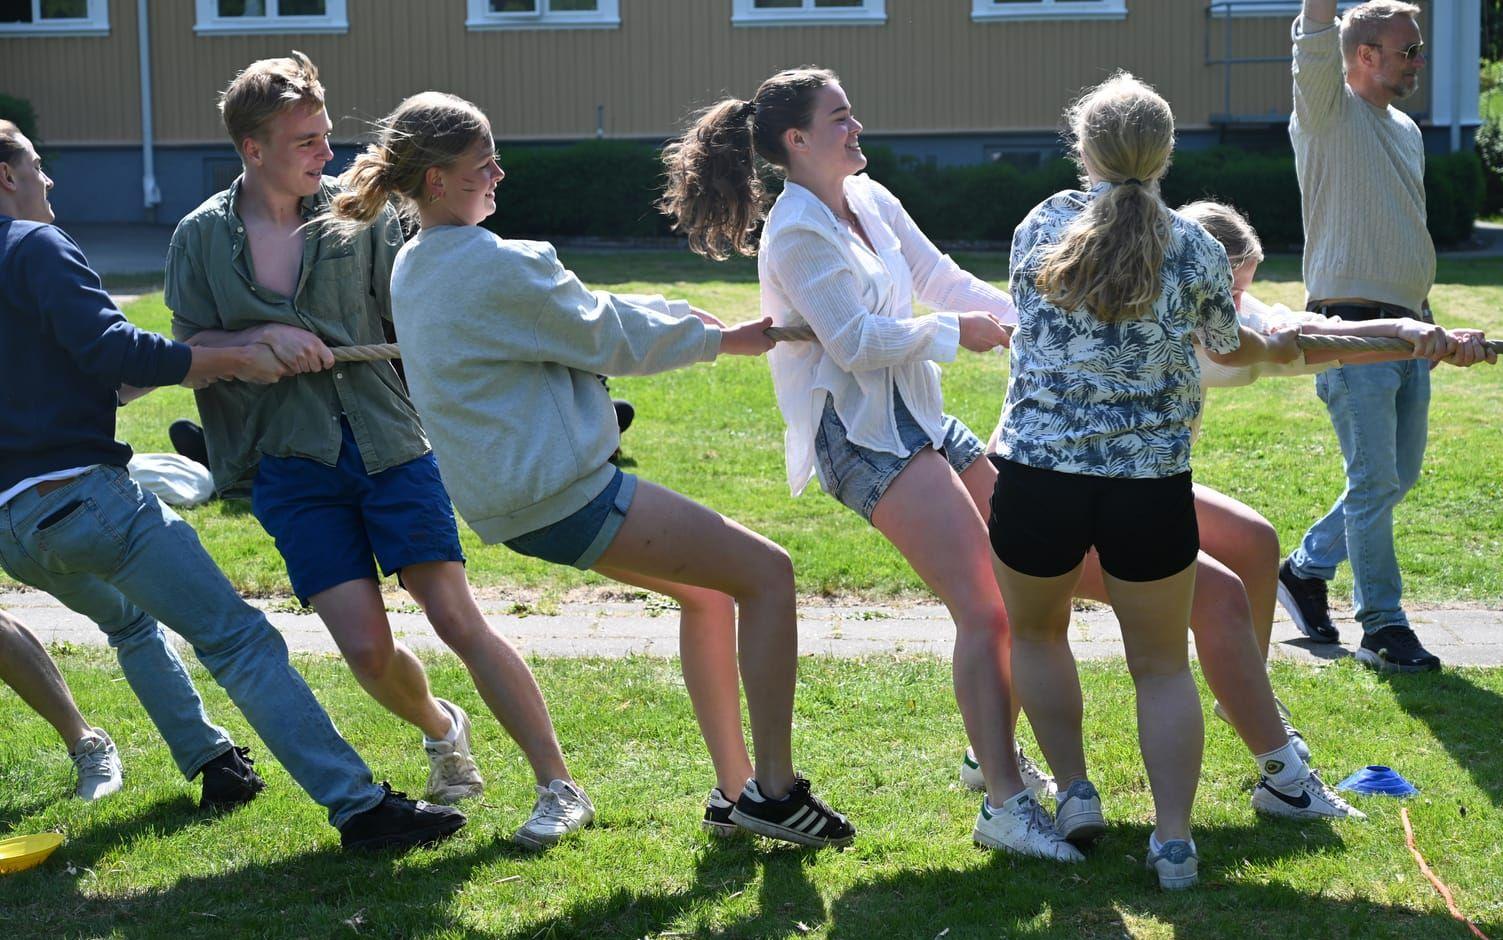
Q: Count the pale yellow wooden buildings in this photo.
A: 1